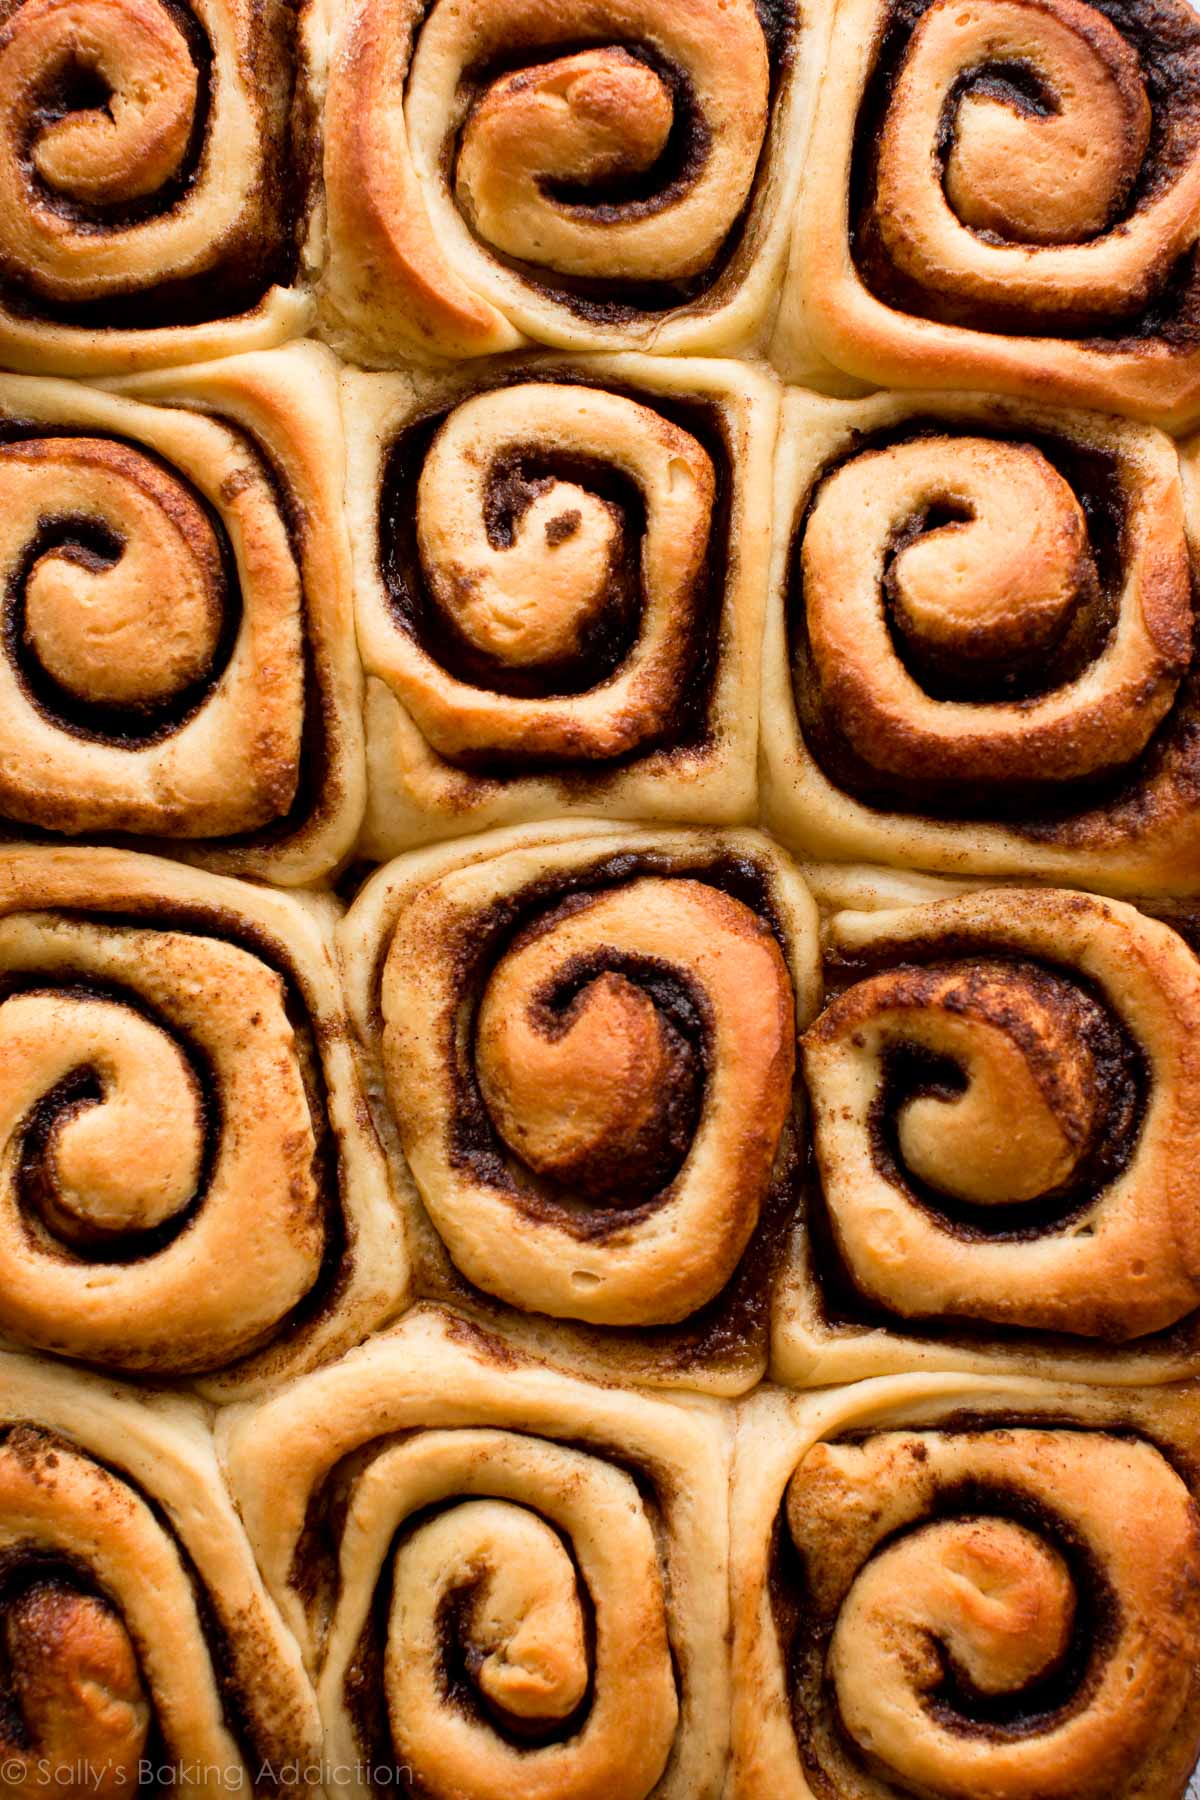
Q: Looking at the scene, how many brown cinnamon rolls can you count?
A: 12